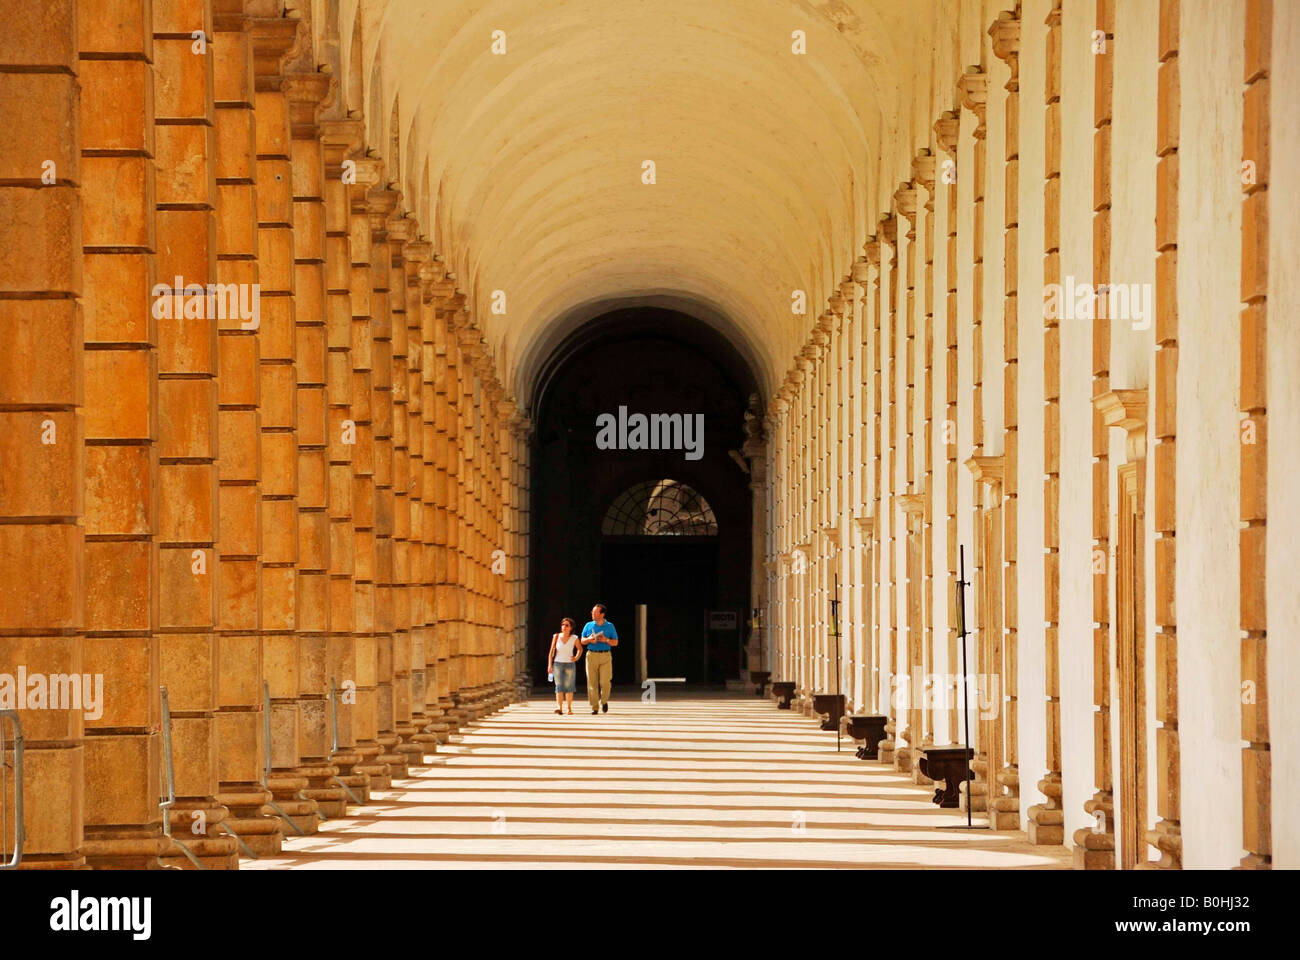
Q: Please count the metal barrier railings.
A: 4